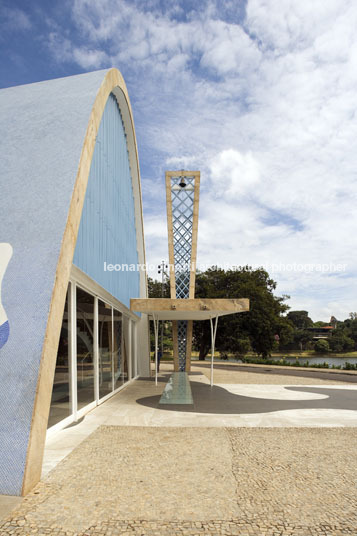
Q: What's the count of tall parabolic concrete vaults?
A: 1